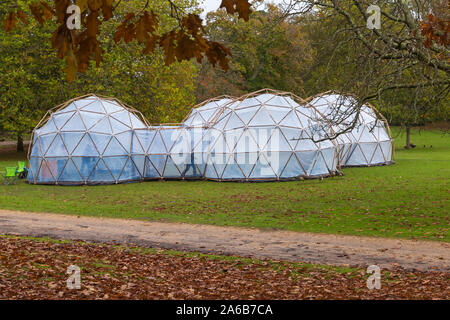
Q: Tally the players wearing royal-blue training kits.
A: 0